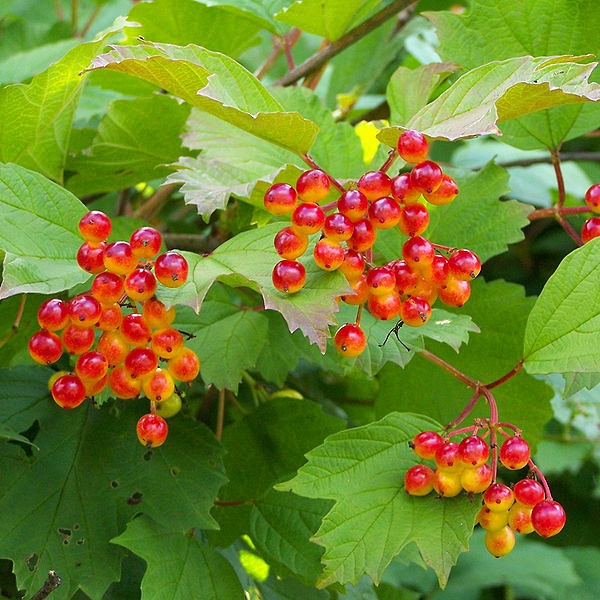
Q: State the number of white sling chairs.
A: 0